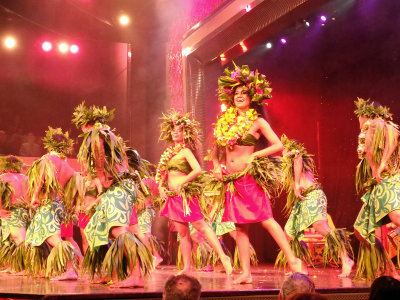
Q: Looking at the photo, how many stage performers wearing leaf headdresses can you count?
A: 7